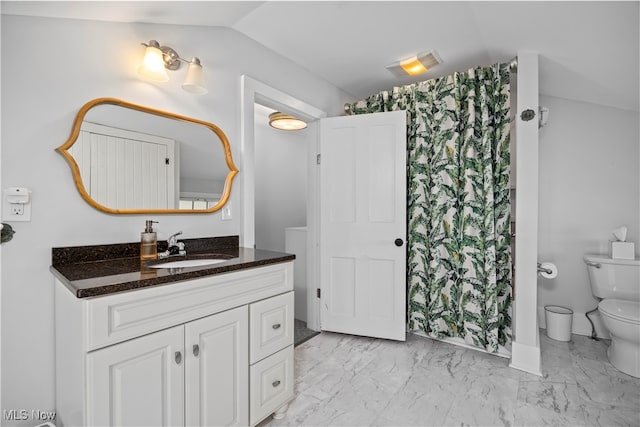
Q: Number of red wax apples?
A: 0